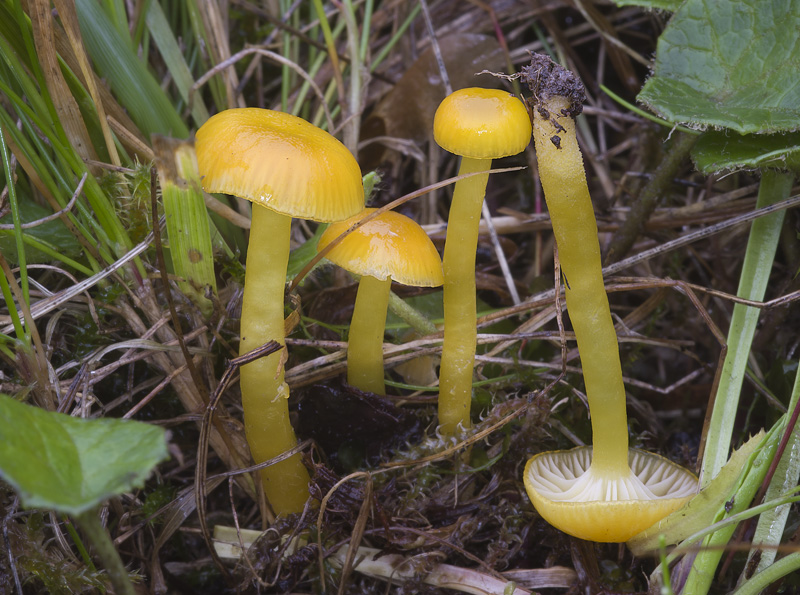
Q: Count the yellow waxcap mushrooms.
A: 4